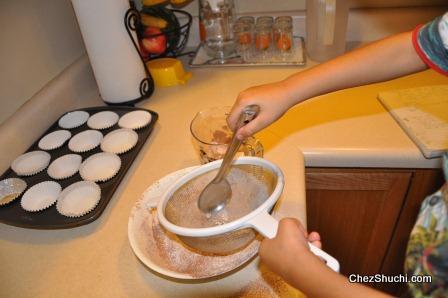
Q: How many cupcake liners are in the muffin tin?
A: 12